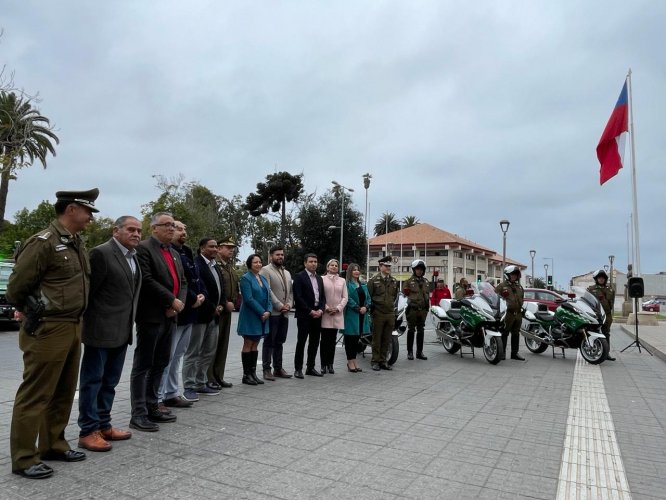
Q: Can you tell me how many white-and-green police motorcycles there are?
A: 3